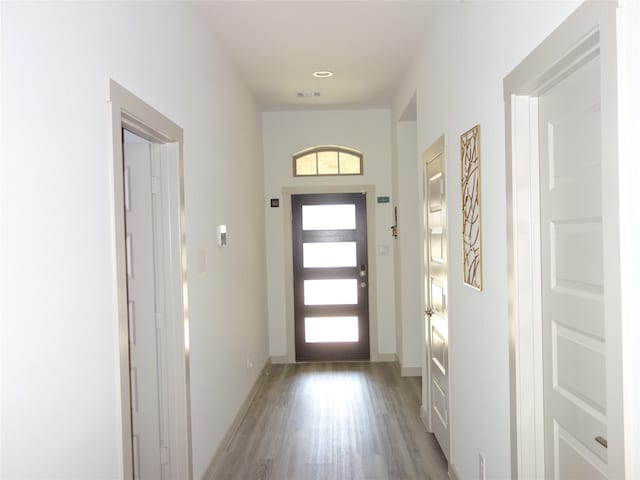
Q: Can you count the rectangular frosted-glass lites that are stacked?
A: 4